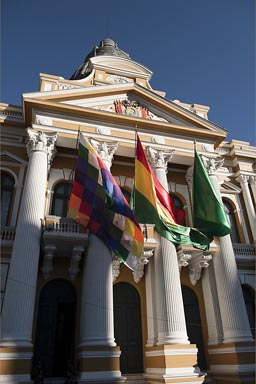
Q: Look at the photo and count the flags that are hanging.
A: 3